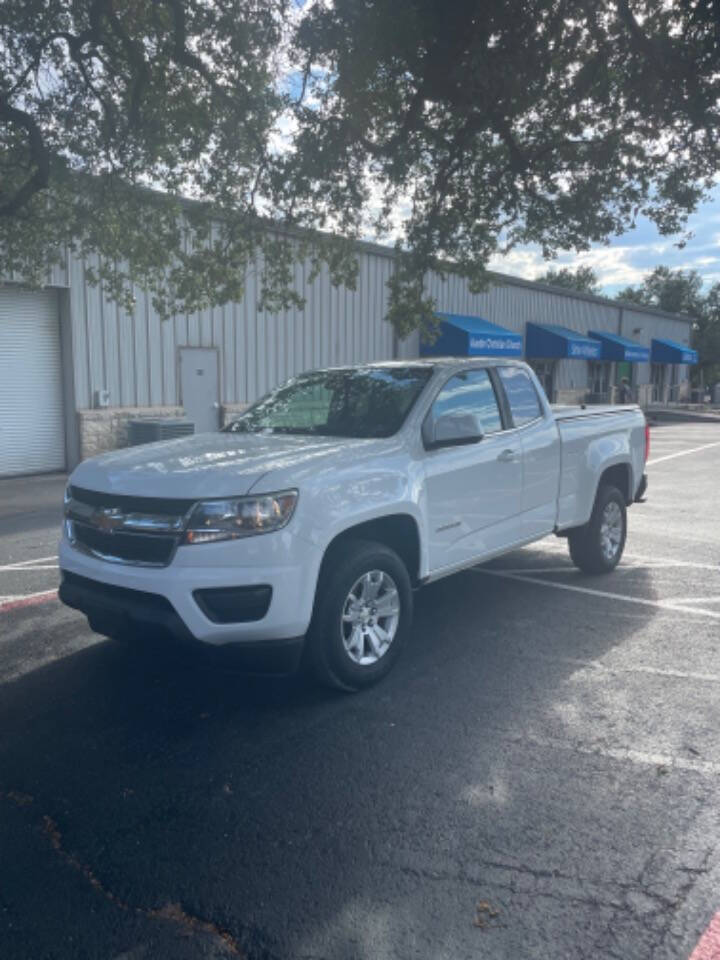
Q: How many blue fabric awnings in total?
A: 4